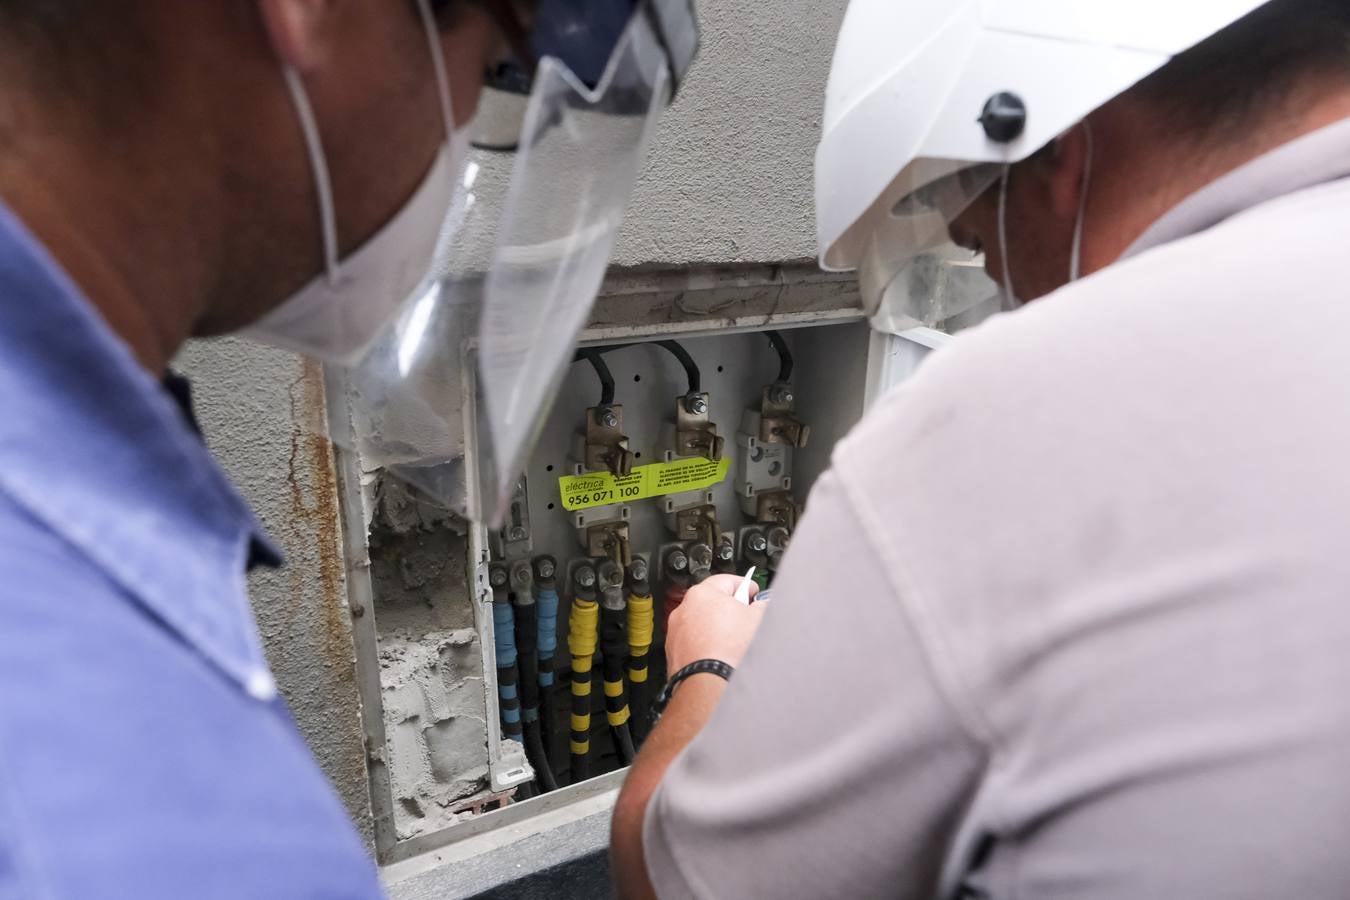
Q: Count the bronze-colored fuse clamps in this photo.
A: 6